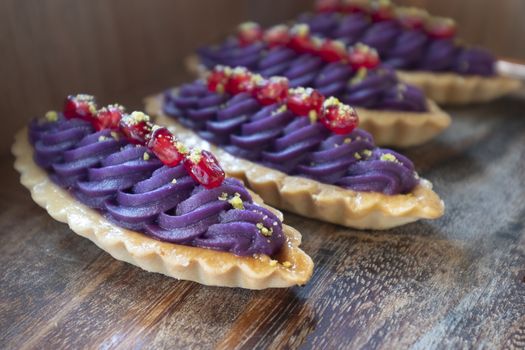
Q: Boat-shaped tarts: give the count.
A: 4